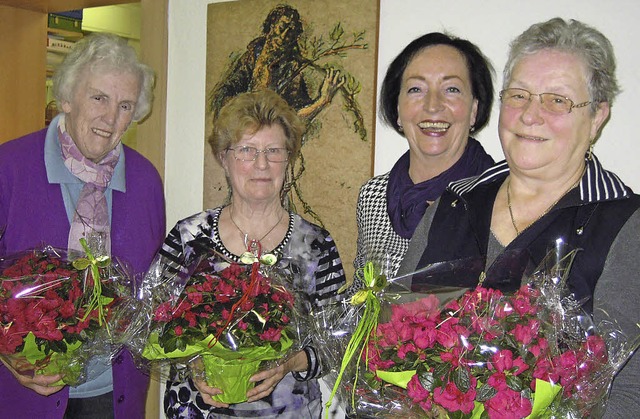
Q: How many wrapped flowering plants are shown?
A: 3